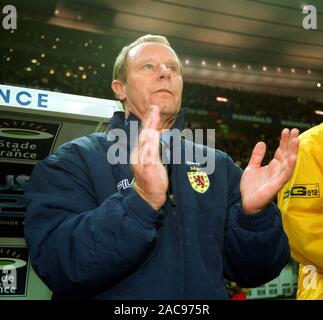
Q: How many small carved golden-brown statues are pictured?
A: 0